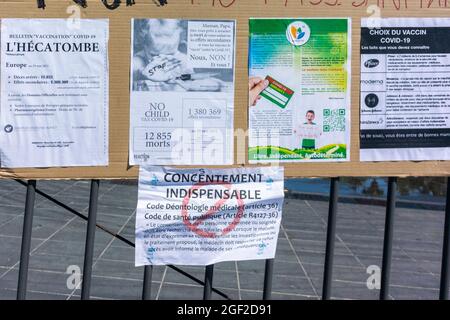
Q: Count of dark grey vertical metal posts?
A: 8